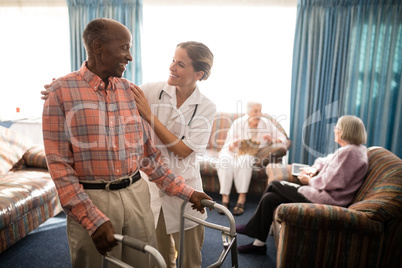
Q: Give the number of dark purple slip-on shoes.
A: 2